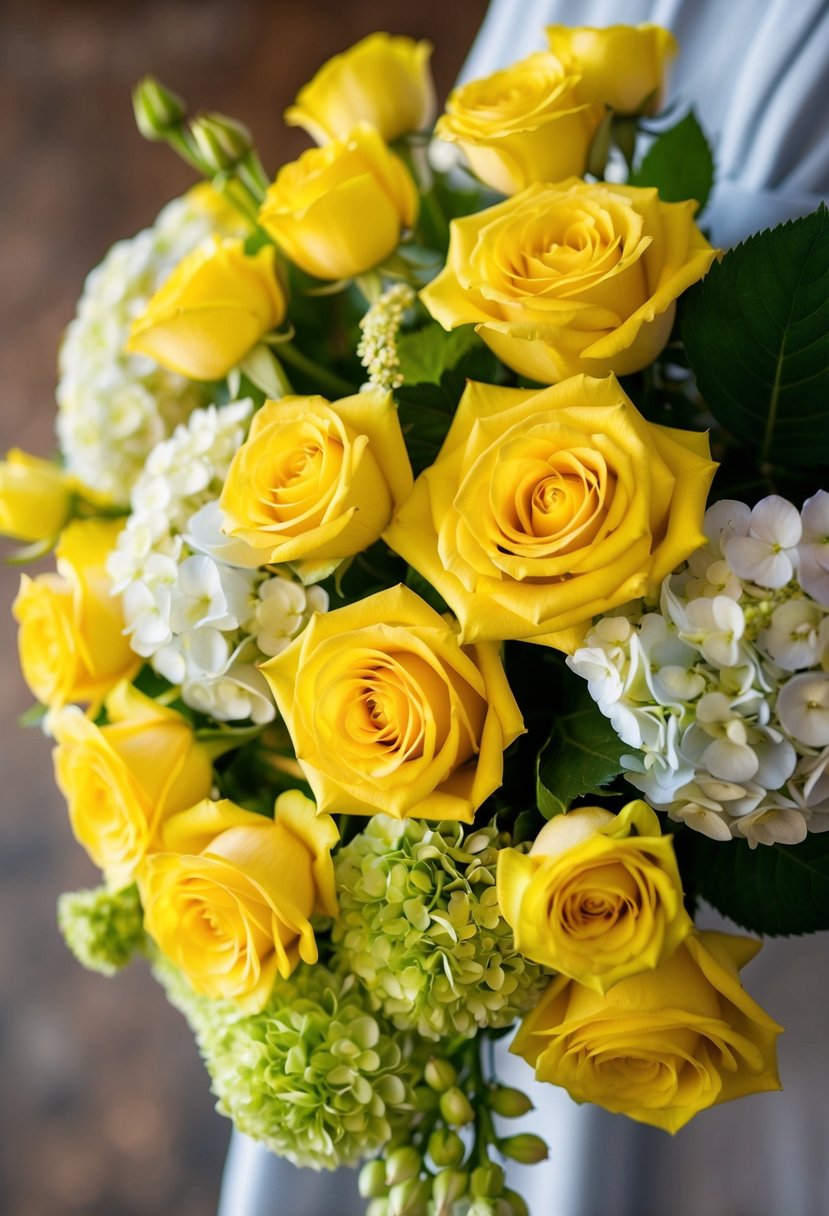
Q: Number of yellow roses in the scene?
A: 15